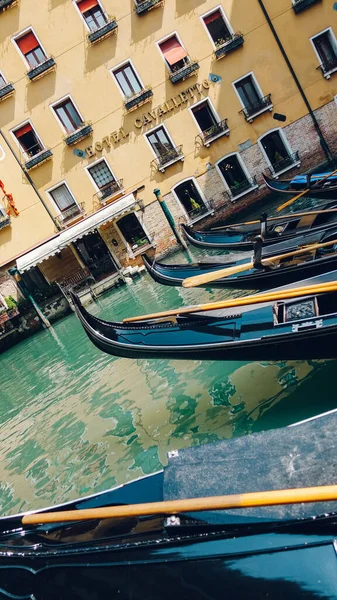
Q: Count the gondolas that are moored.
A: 5